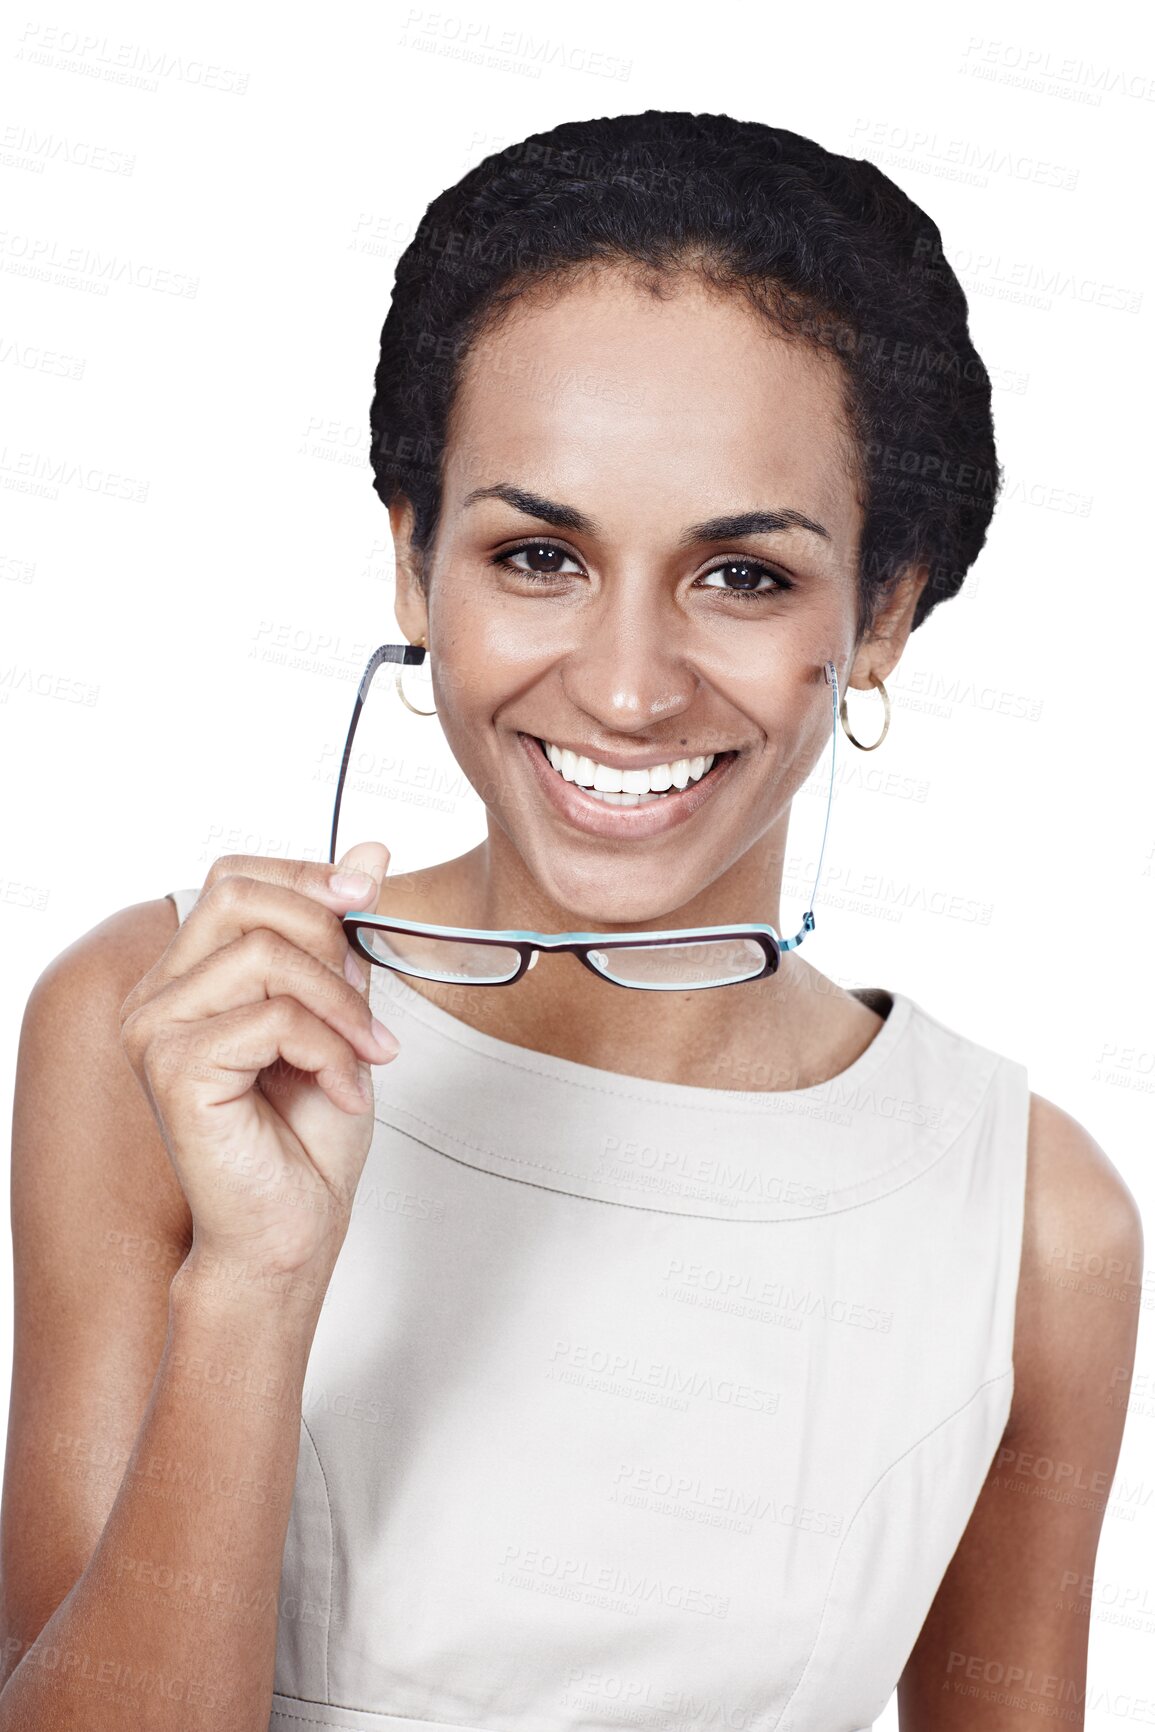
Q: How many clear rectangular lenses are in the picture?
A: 2